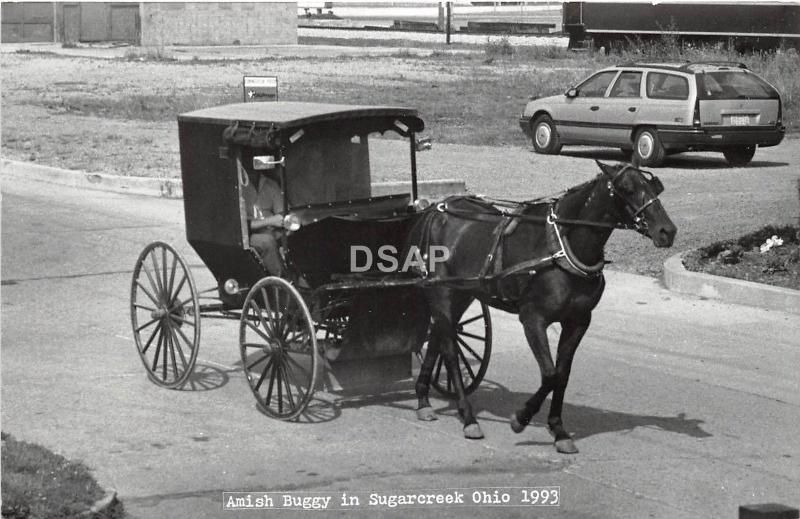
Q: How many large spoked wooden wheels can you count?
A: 3